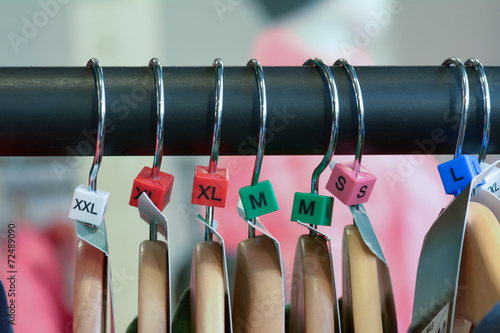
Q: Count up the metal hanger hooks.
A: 8